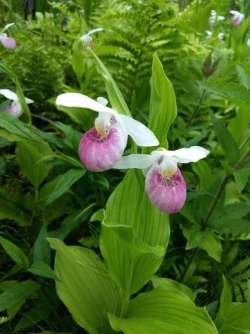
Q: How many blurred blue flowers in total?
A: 0